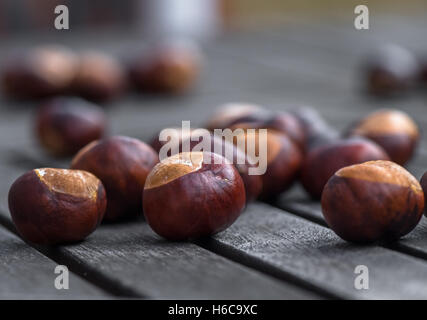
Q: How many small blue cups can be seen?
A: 0